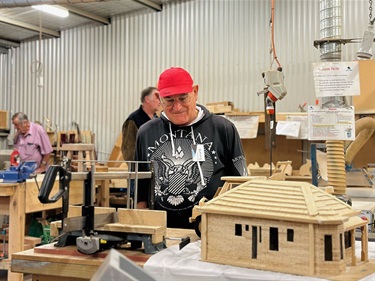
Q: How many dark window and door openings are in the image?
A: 9